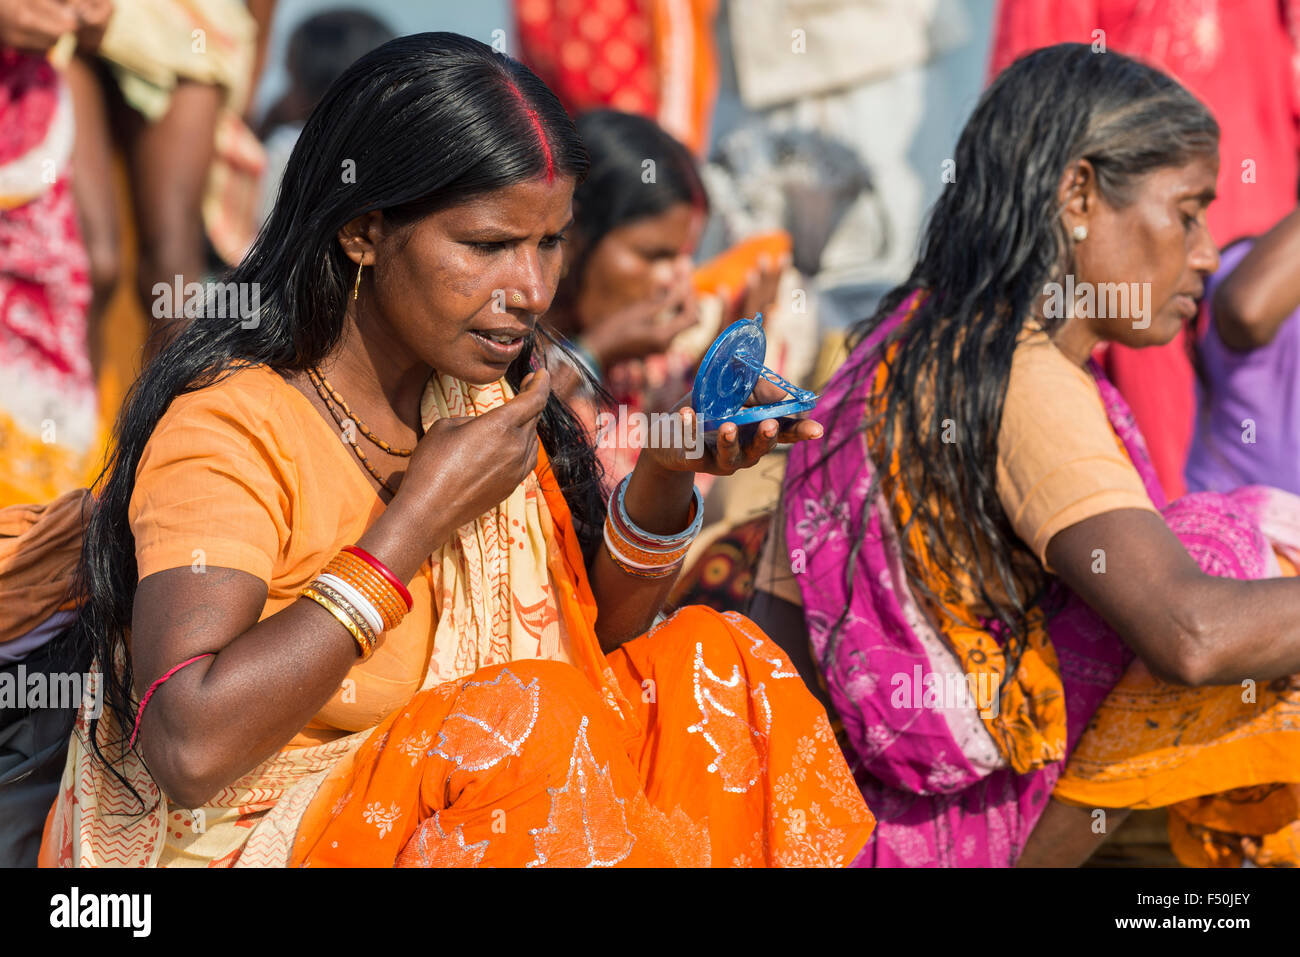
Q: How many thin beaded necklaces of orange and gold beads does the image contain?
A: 2